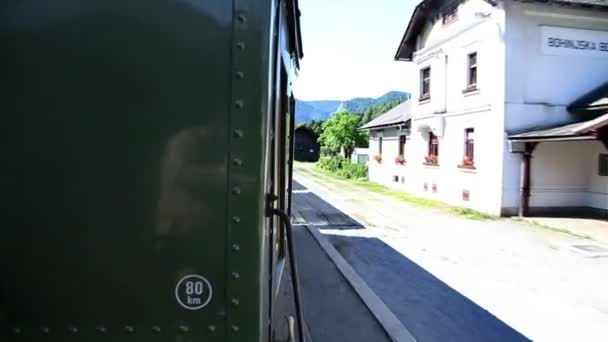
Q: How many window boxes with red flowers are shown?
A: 4